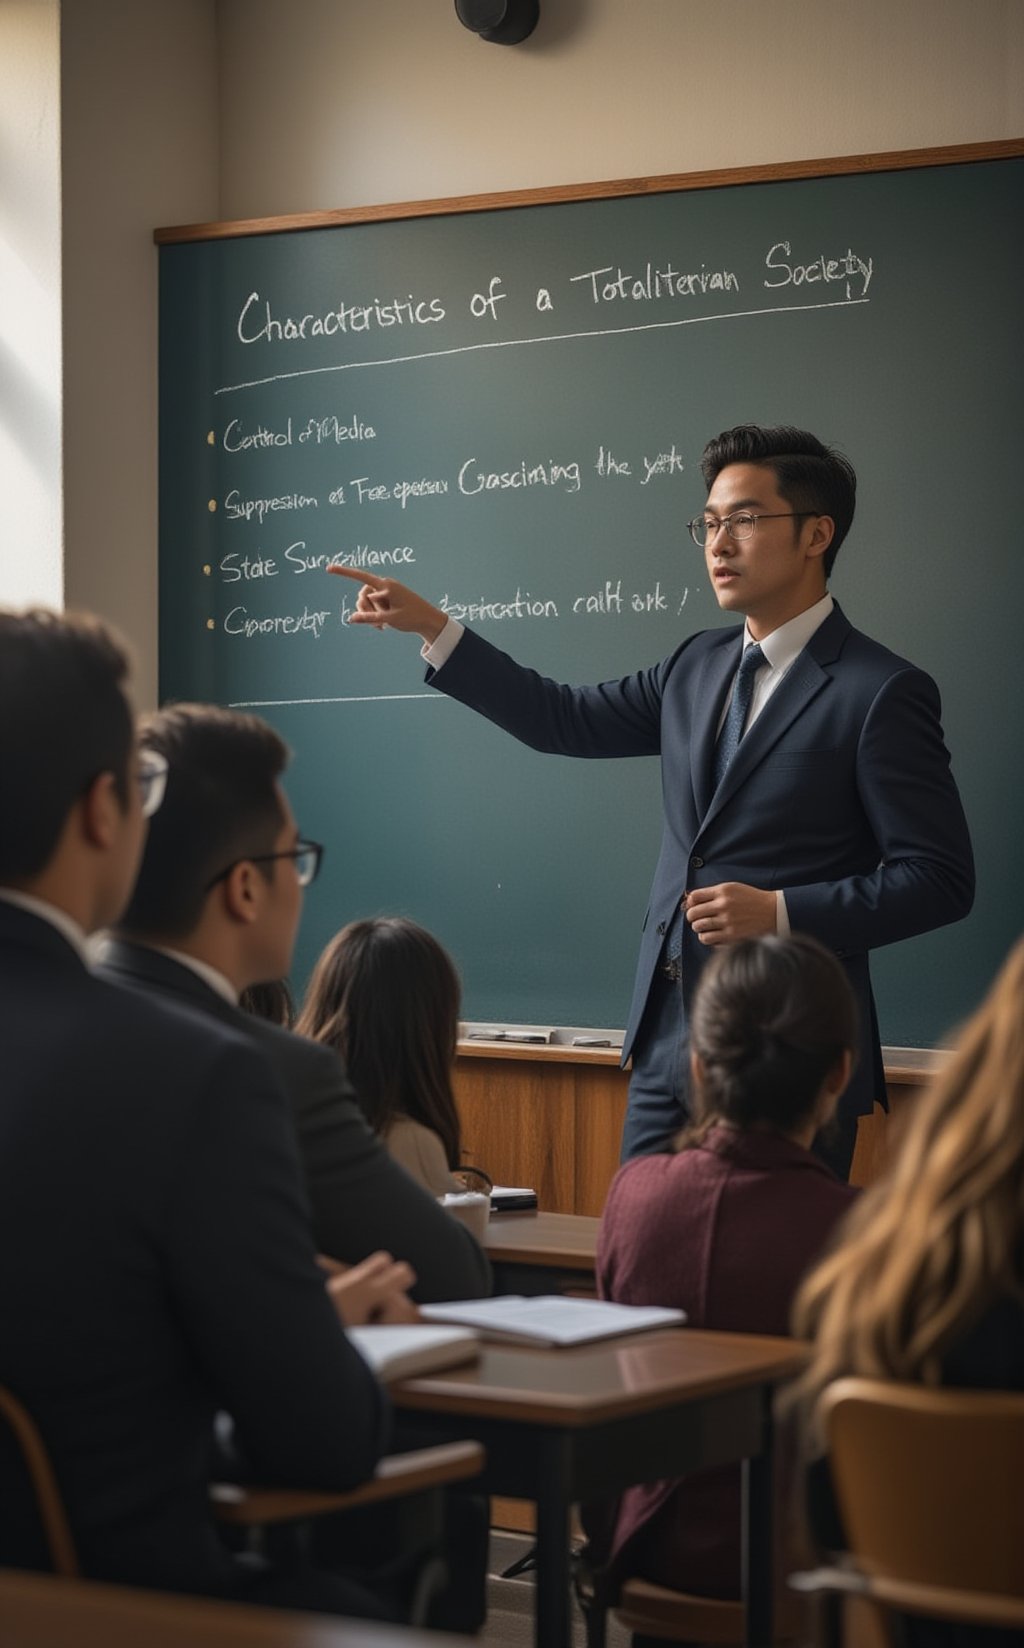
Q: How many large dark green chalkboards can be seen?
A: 1